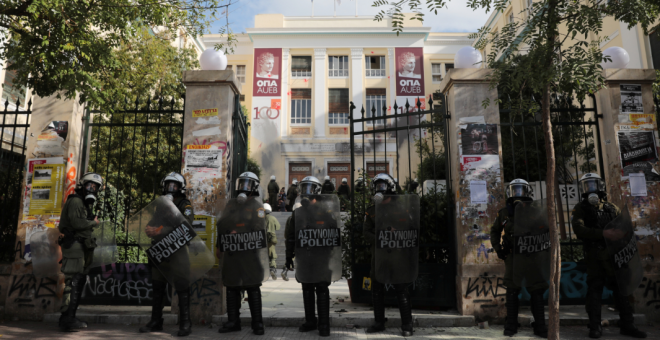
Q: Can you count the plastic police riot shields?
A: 7